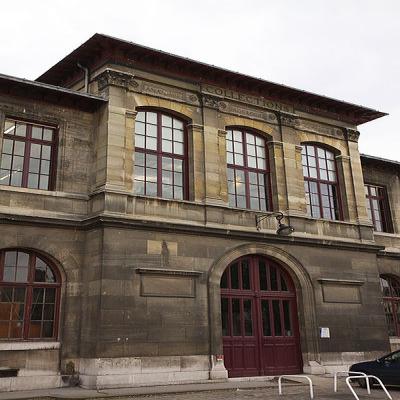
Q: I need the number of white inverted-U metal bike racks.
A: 3